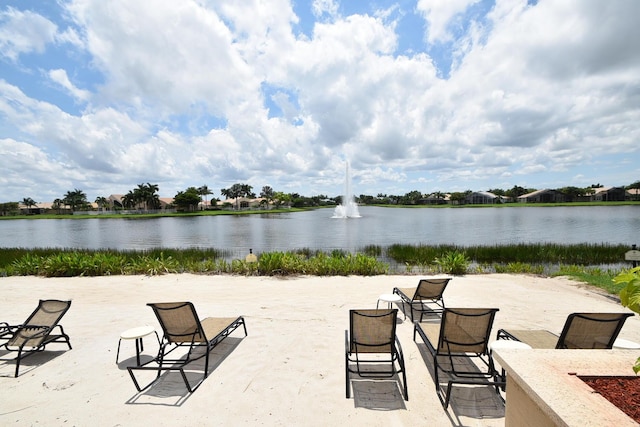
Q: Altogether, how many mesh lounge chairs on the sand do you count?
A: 6